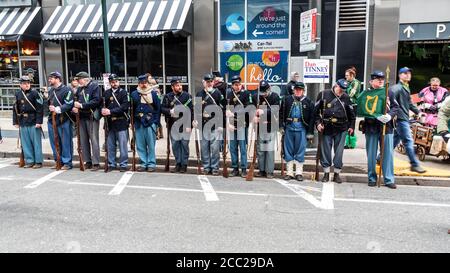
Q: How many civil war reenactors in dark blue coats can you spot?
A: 12